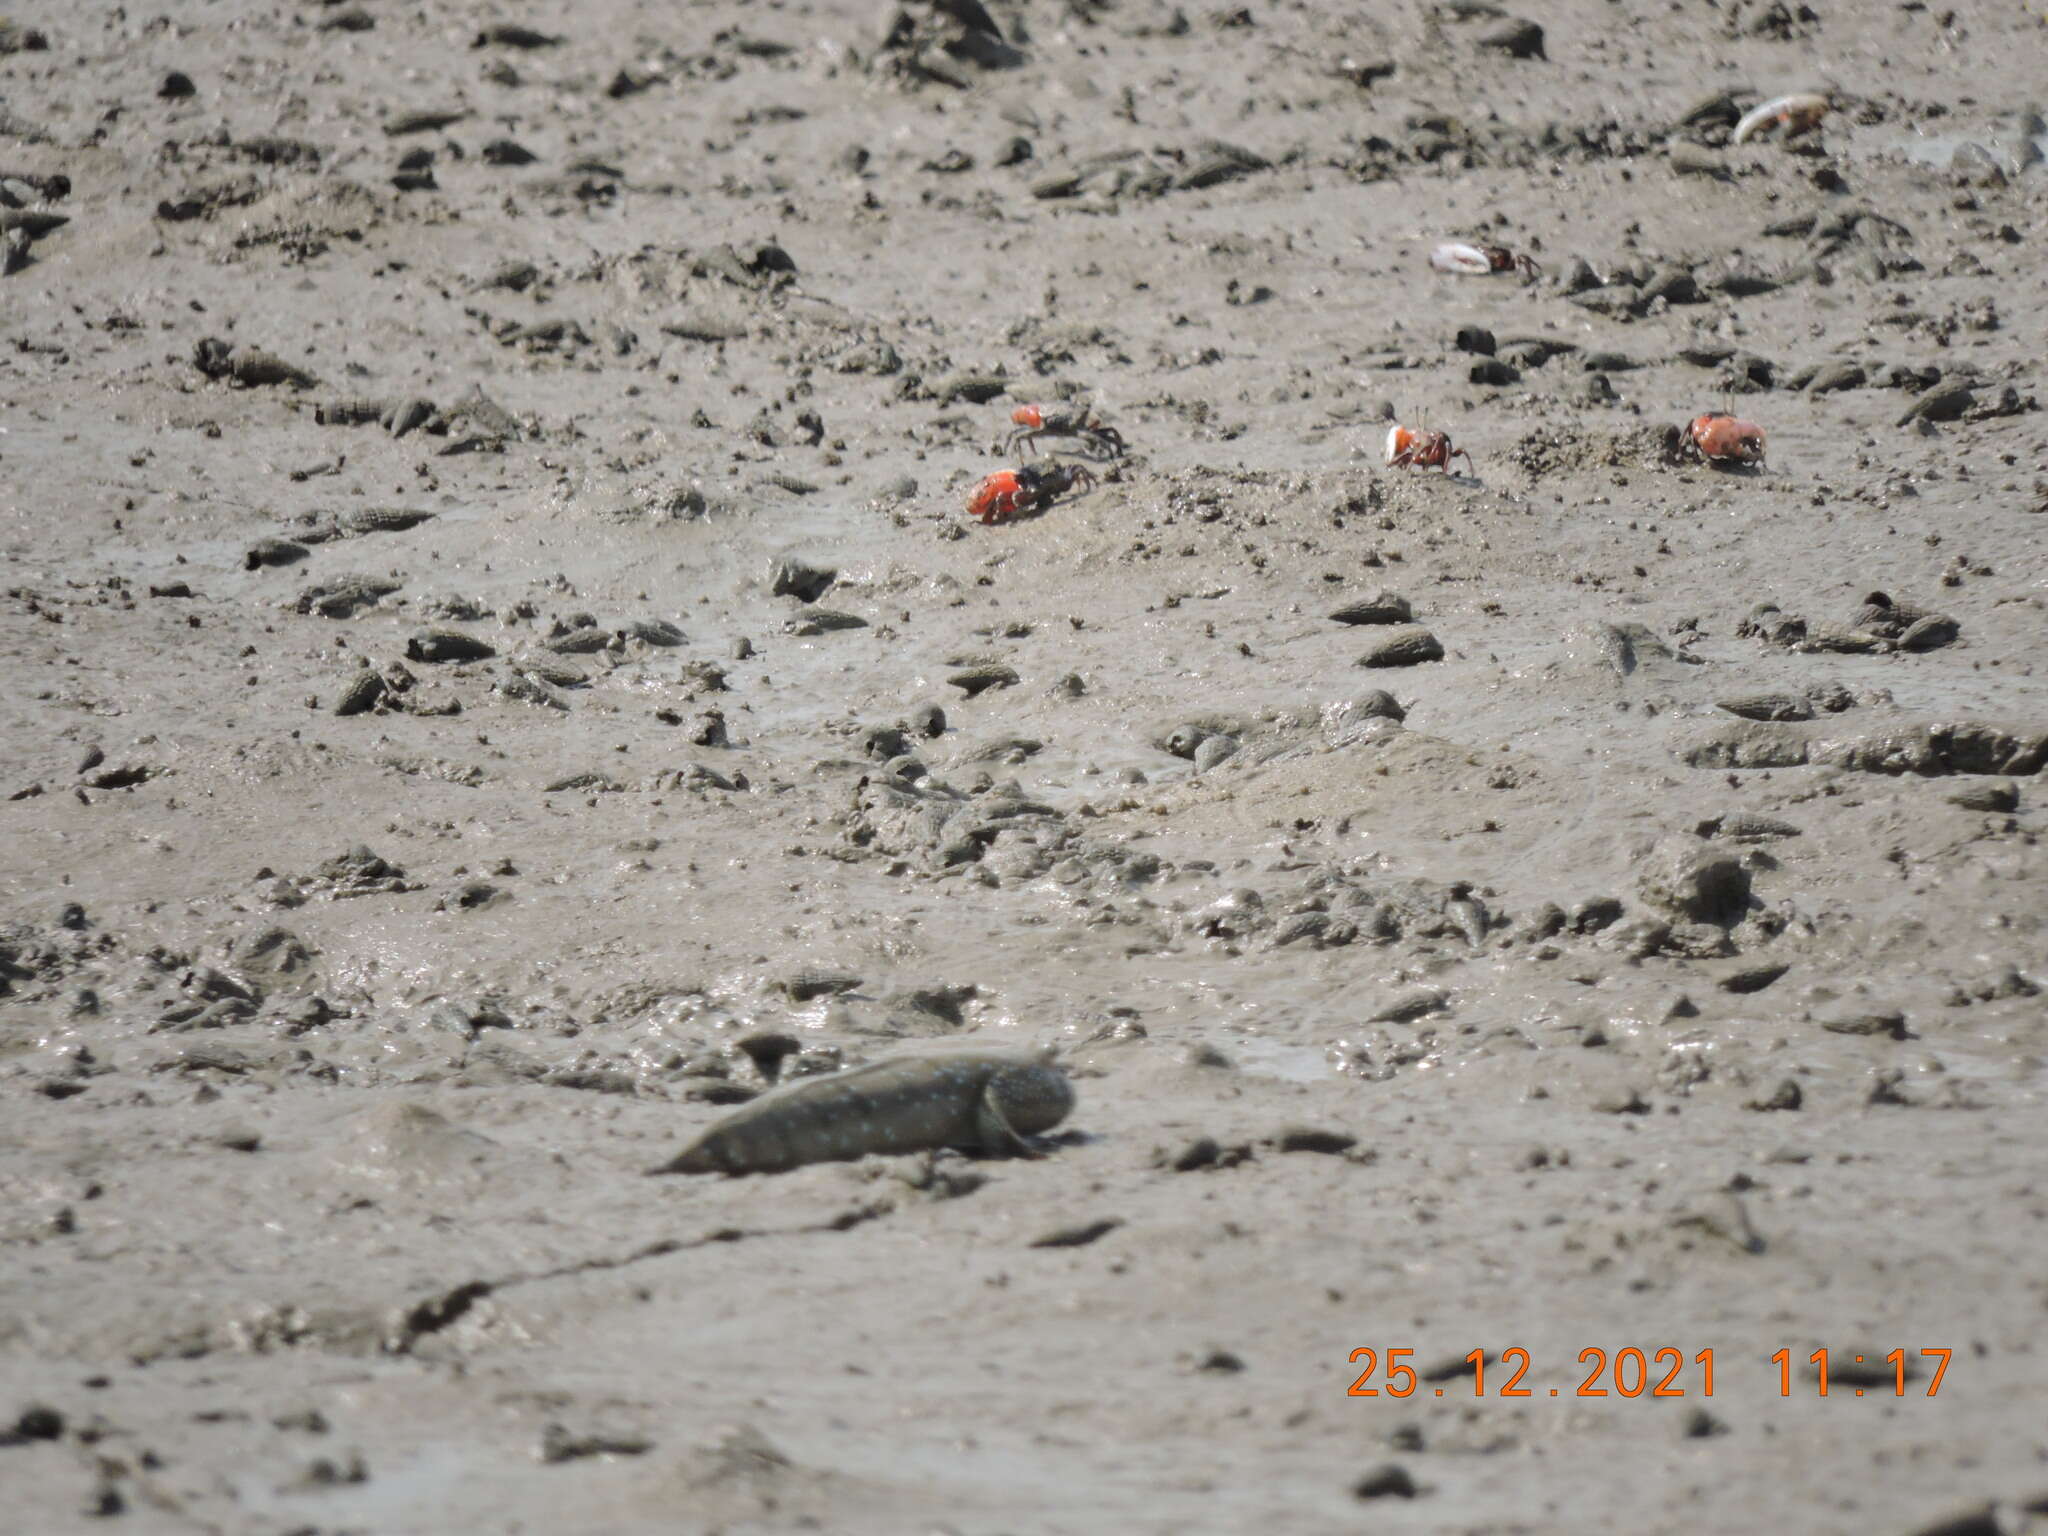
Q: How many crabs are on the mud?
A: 6